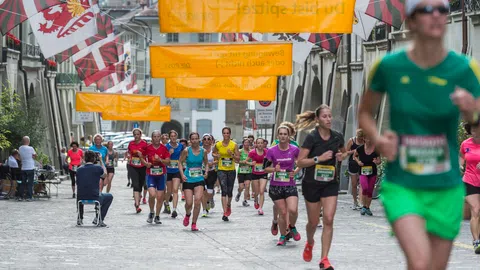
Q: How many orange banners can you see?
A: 5